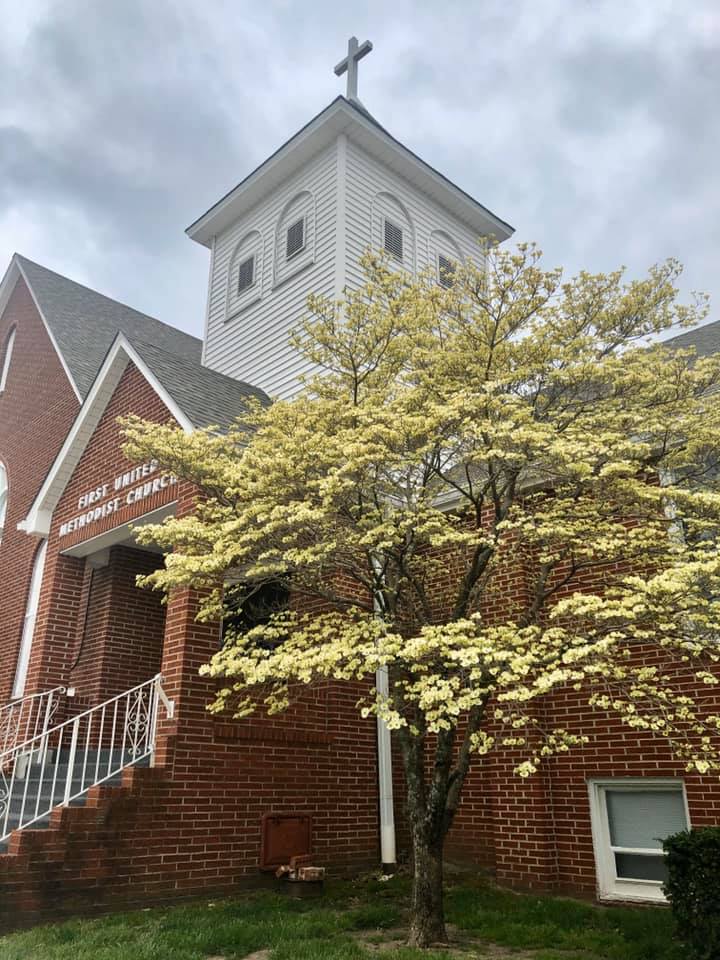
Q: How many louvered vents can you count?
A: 4